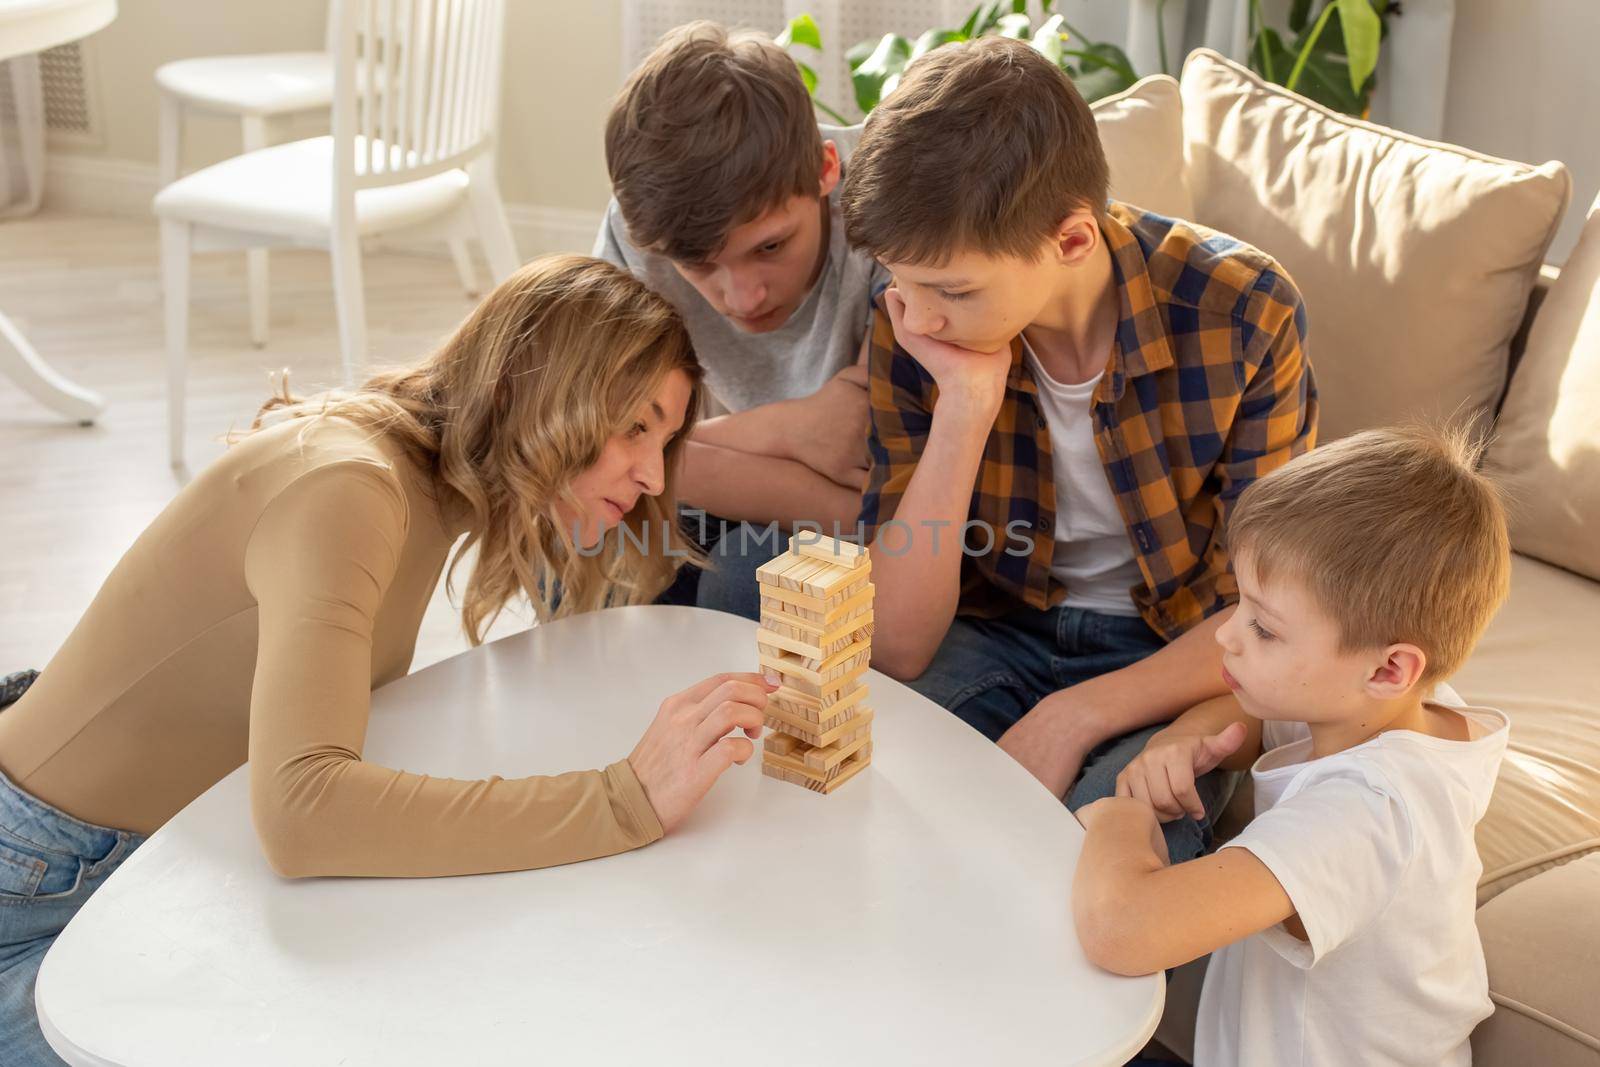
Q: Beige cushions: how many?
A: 3